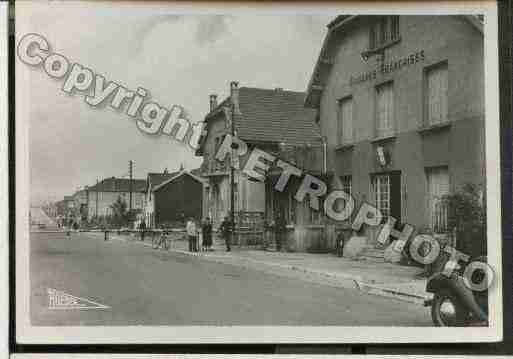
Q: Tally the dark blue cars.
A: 0